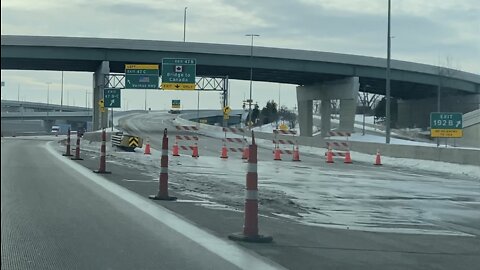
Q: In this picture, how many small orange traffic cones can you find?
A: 10